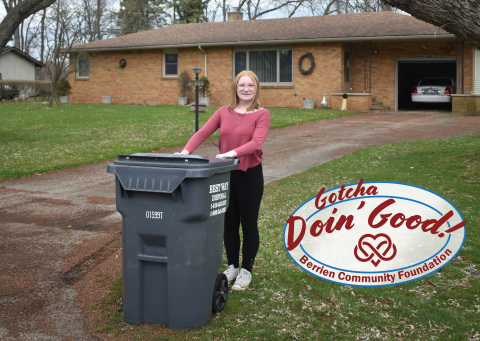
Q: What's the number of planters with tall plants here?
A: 3